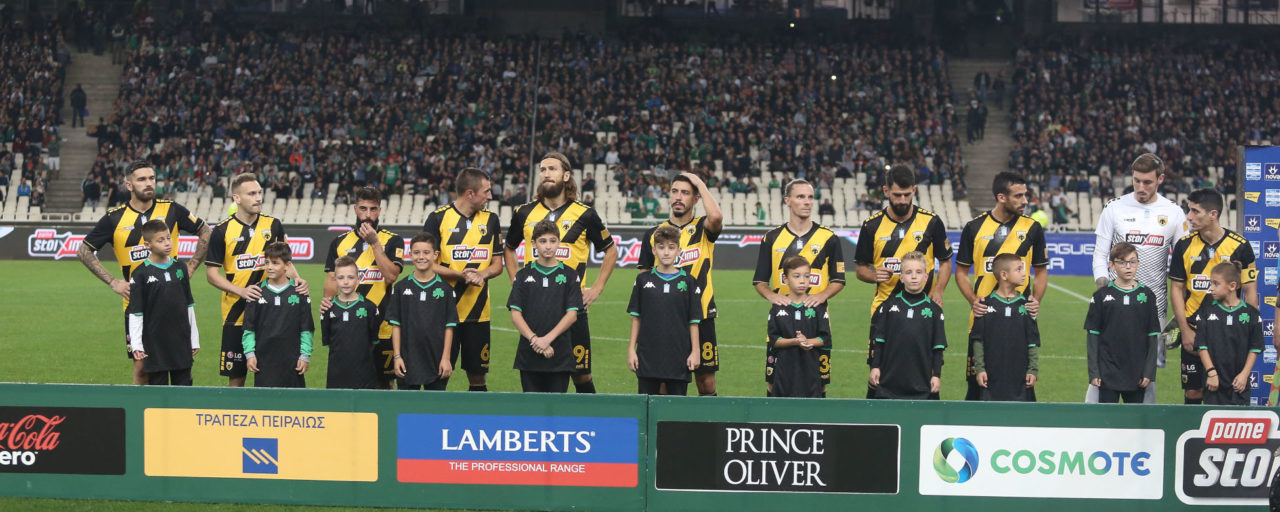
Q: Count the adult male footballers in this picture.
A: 11